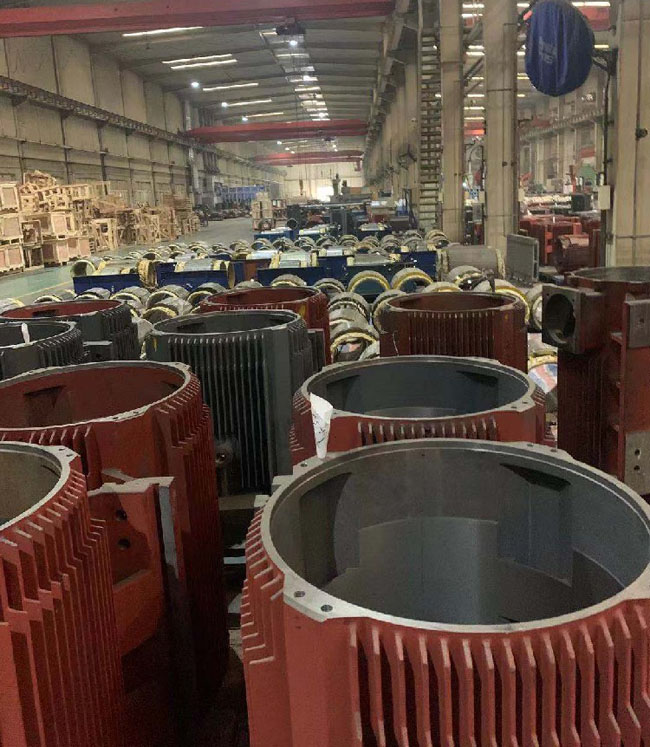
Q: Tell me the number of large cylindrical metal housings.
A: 10